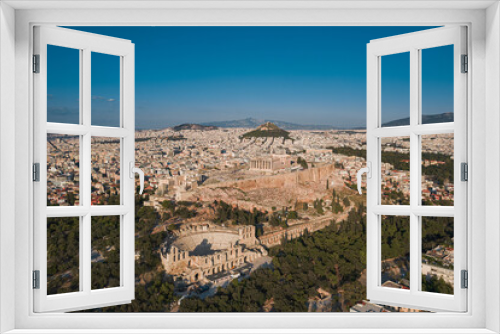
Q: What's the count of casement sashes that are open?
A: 2